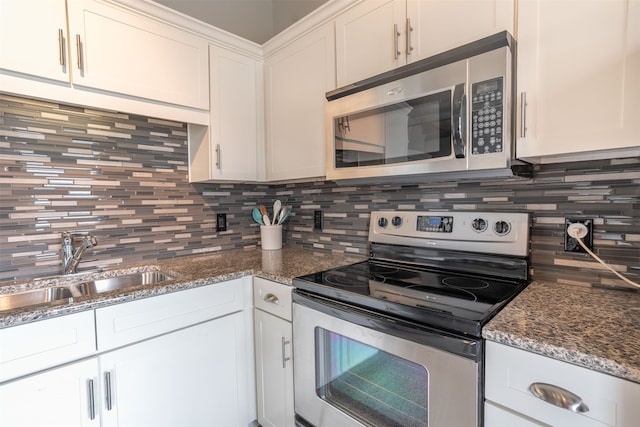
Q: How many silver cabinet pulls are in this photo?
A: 11